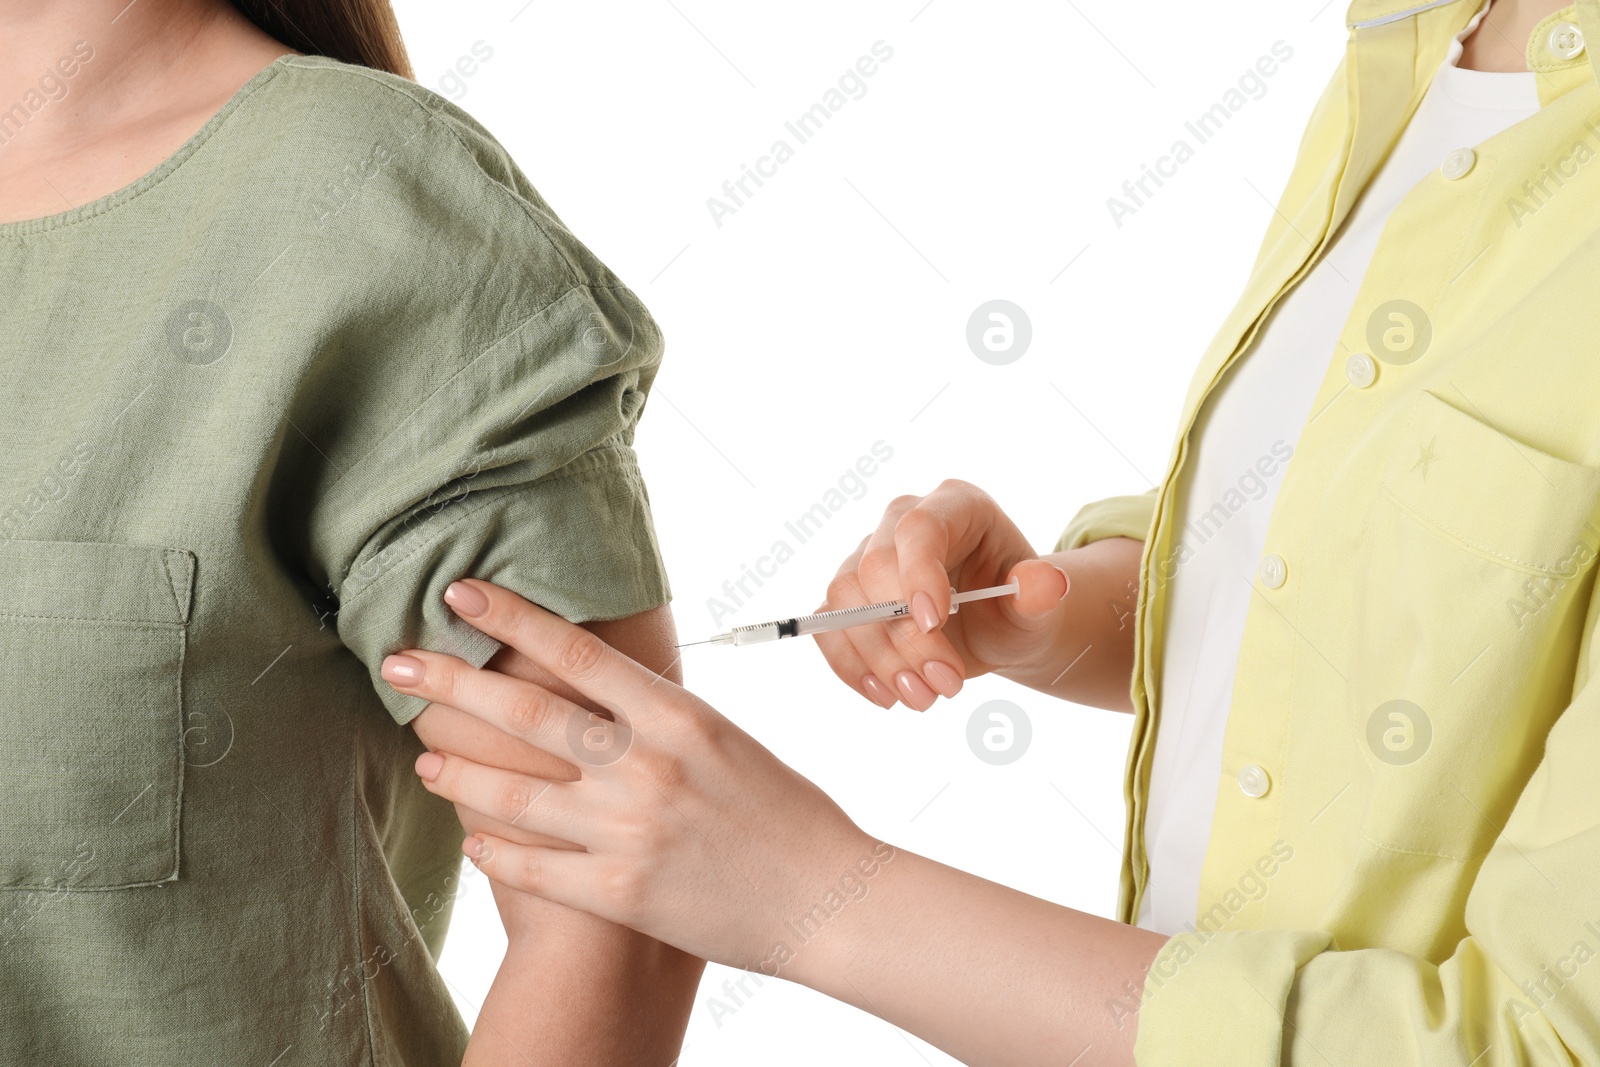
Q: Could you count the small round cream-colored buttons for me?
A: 5